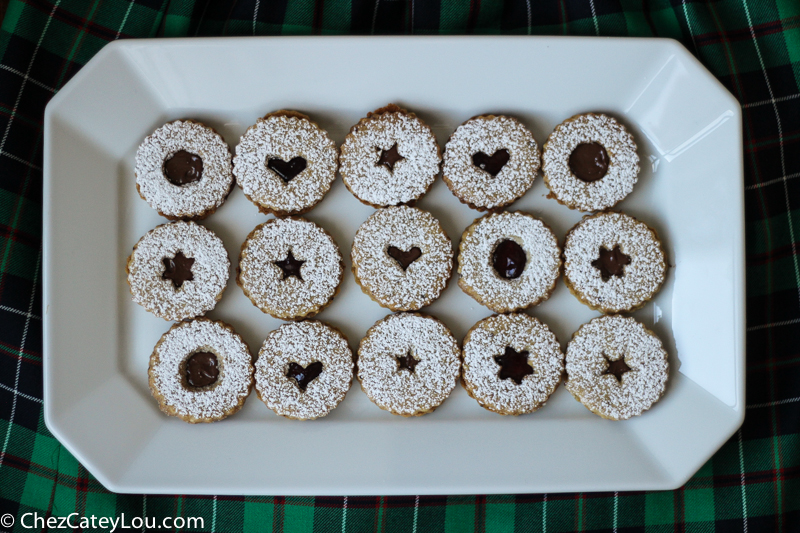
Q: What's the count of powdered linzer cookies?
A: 15